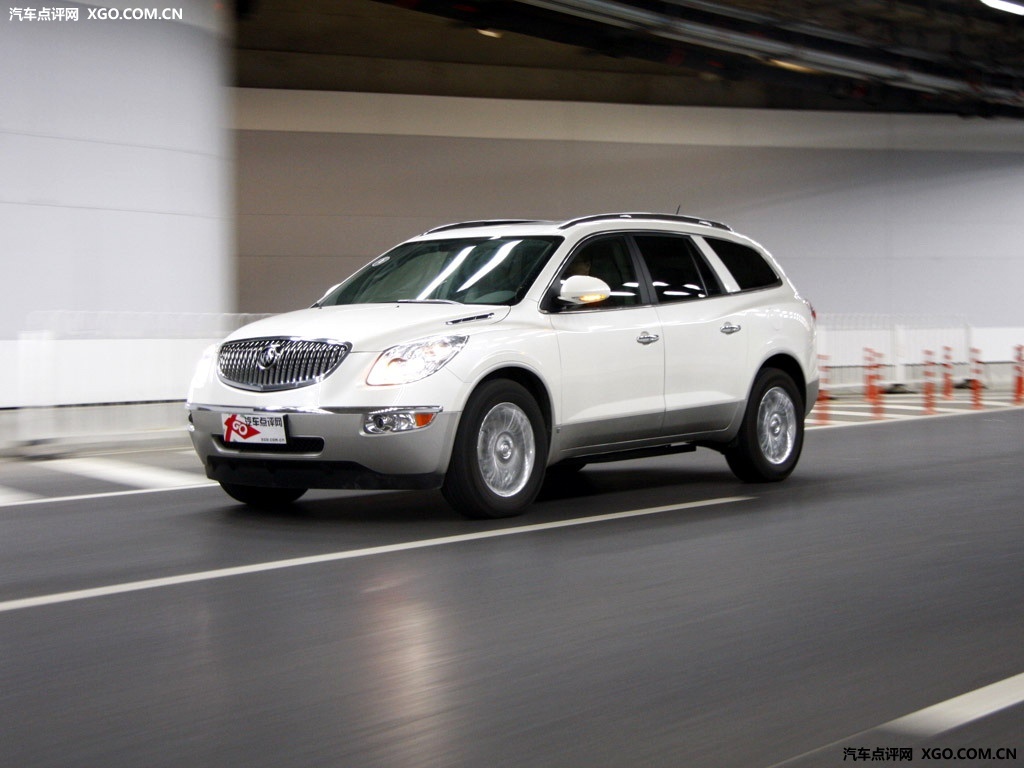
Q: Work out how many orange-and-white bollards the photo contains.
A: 7